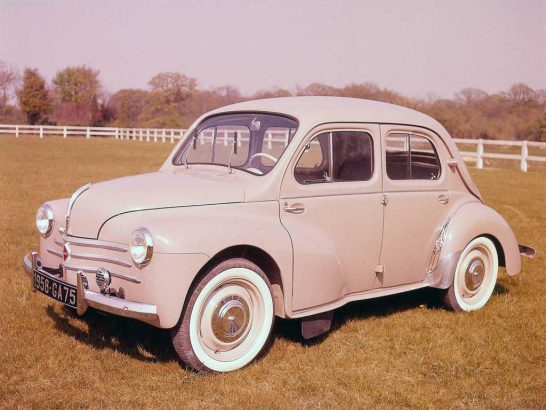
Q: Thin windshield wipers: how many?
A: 2